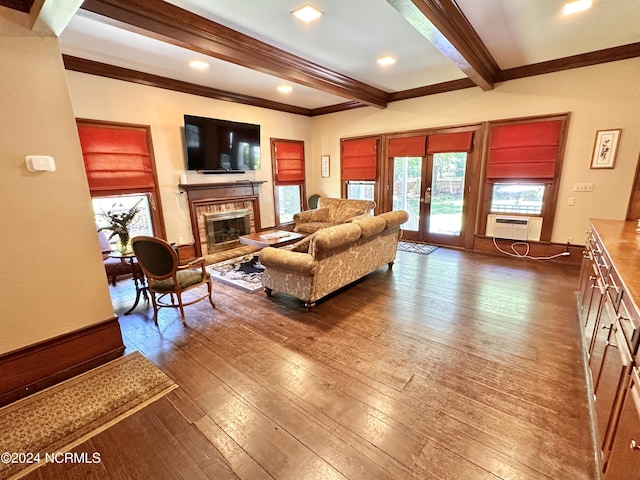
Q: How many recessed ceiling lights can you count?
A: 5